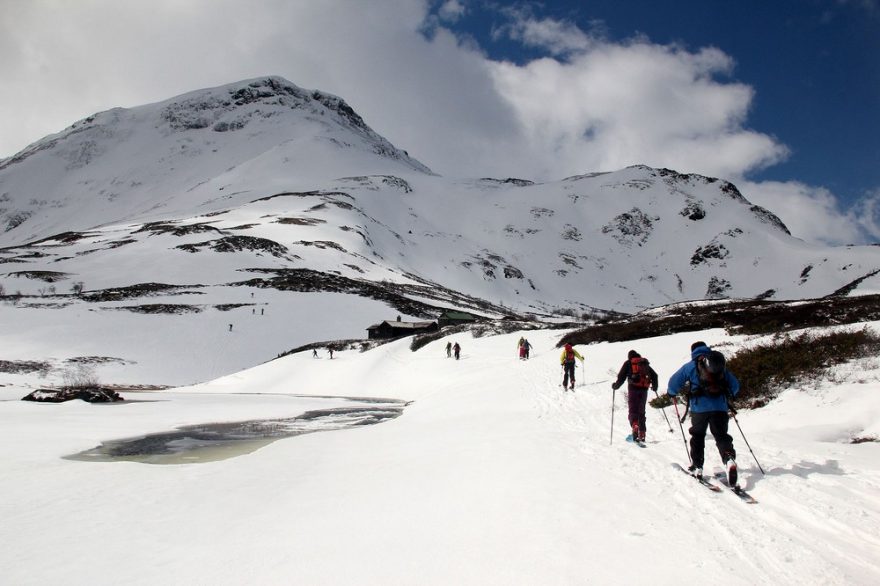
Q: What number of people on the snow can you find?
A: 13